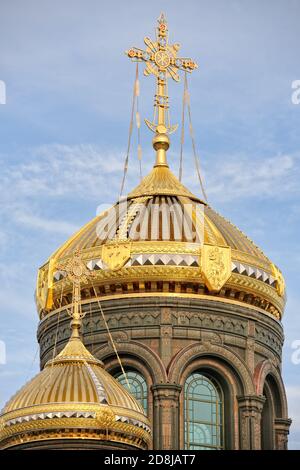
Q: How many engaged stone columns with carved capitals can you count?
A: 3